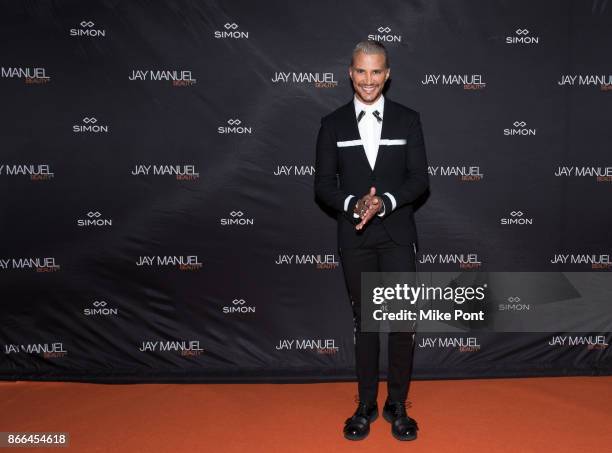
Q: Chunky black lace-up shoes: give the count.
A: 2